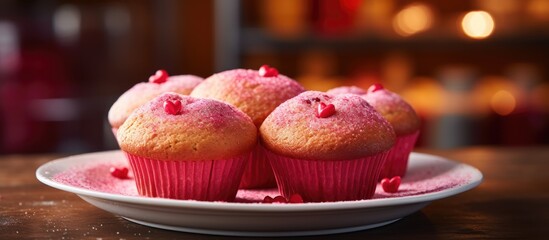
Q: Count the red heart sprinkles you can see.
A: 9